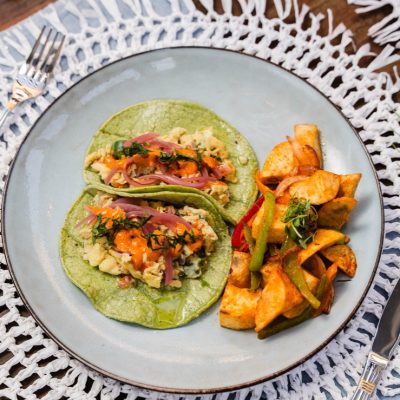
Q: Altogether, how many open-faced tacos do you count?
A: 2